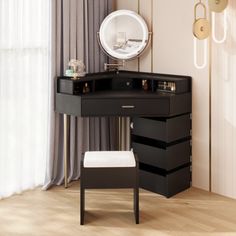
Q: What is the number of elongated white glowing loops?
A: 2